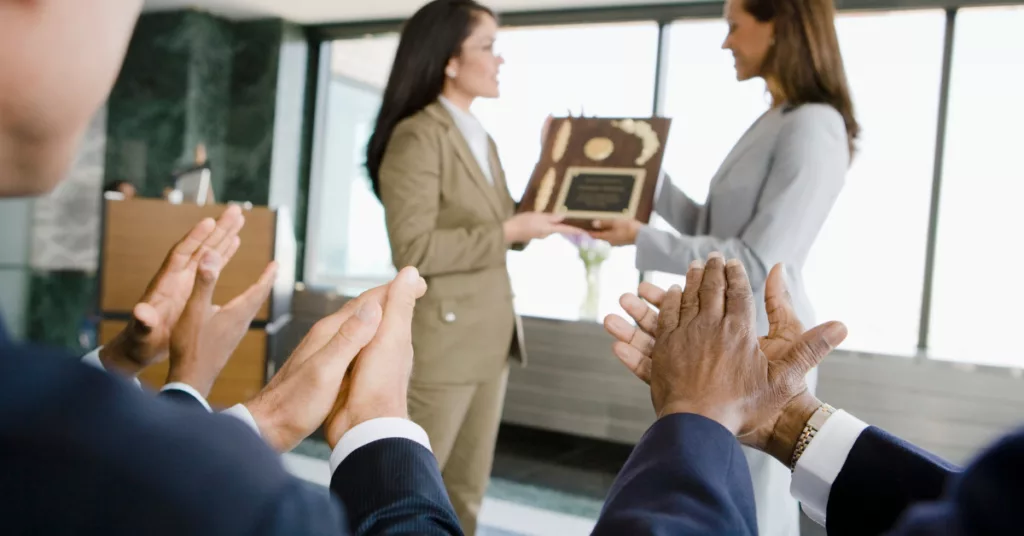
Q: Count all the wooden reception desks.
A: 1